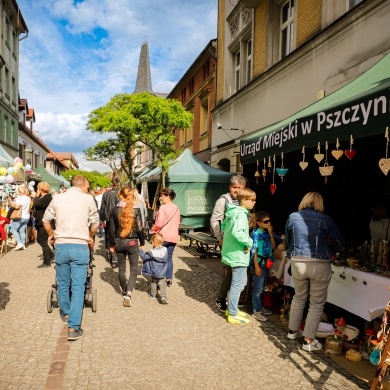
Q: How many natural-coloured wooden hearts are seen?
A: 4